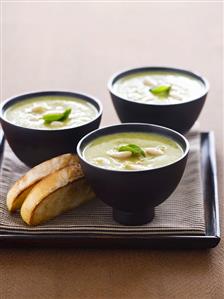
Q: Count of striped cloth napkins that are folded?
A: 1